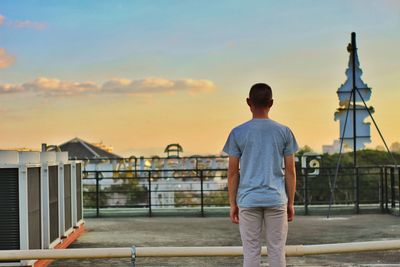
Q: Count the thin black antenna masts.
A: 1